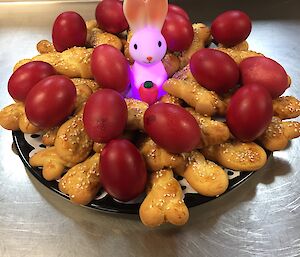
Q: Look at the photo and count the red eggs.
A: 14